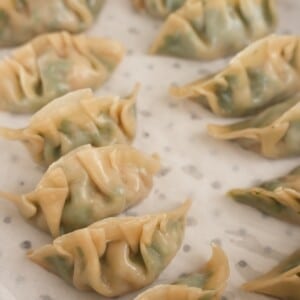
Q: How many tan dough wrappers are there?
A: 12